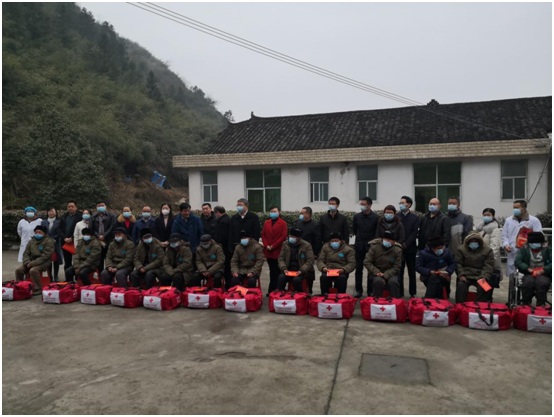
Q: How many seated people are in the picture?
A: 13